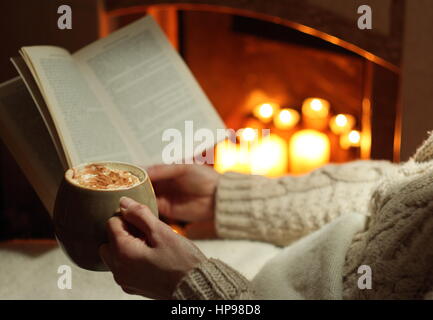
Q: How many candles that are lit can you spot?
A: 9